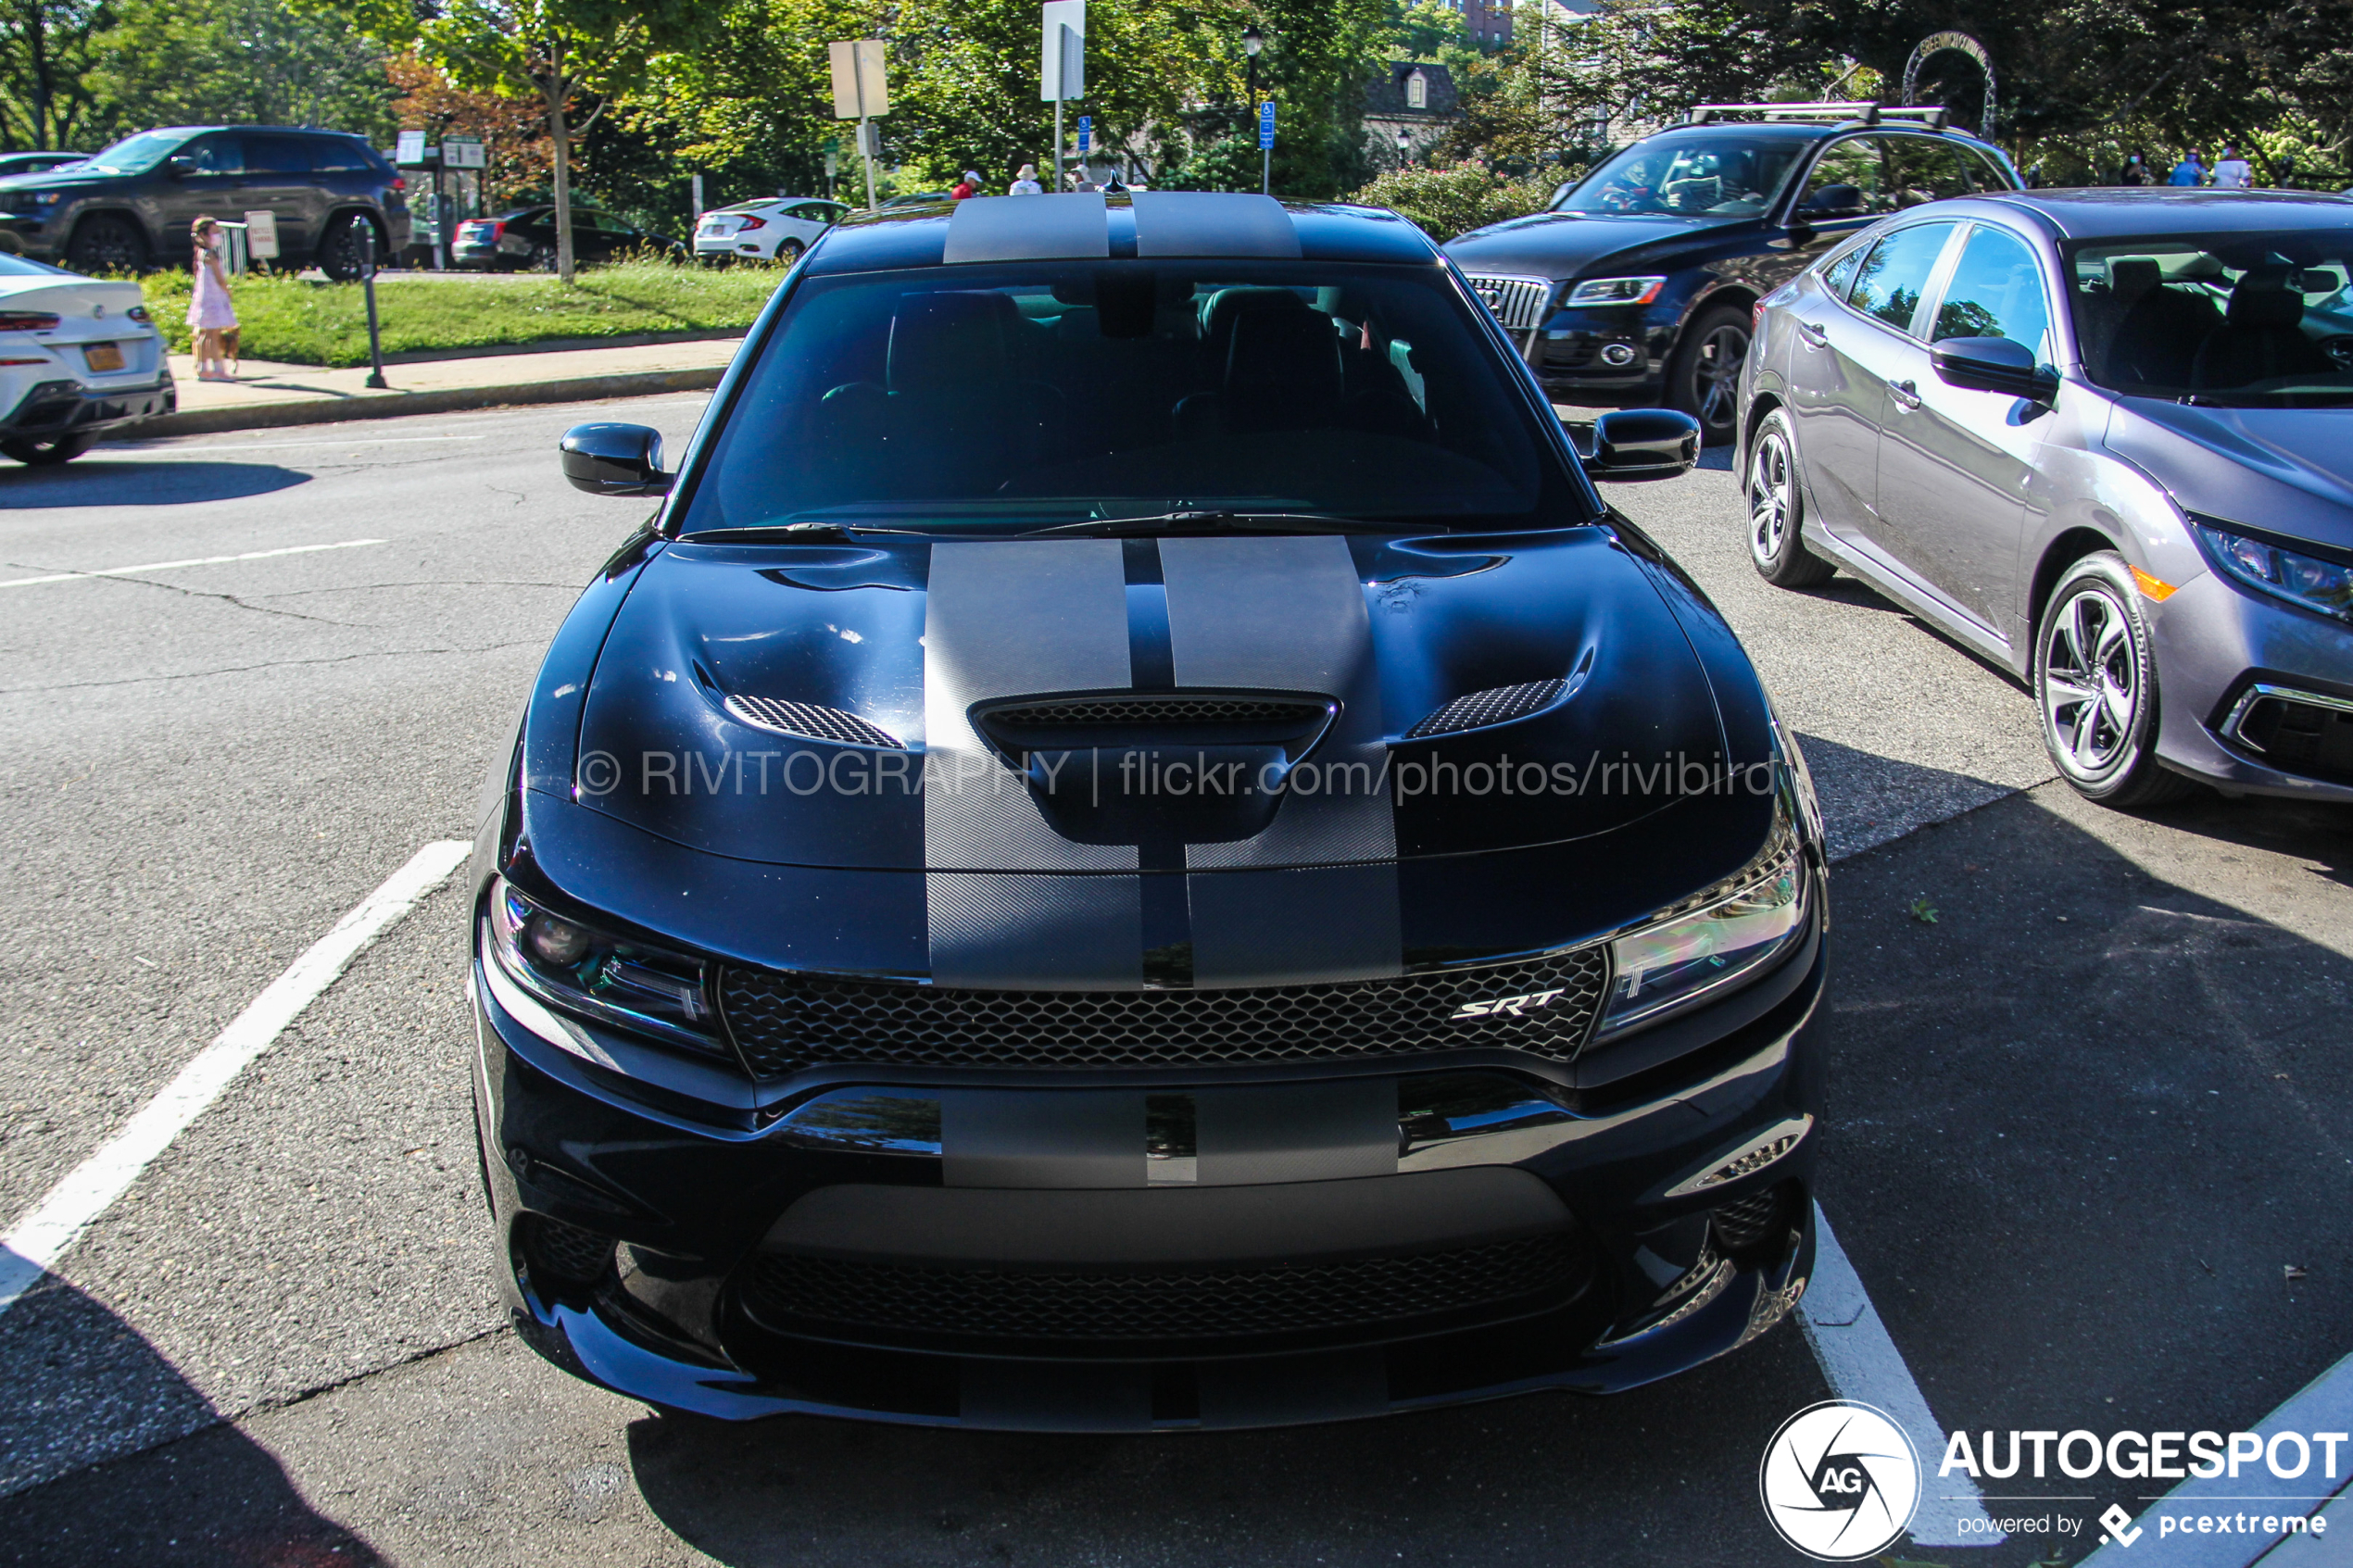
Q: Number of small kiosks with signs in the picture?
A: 1